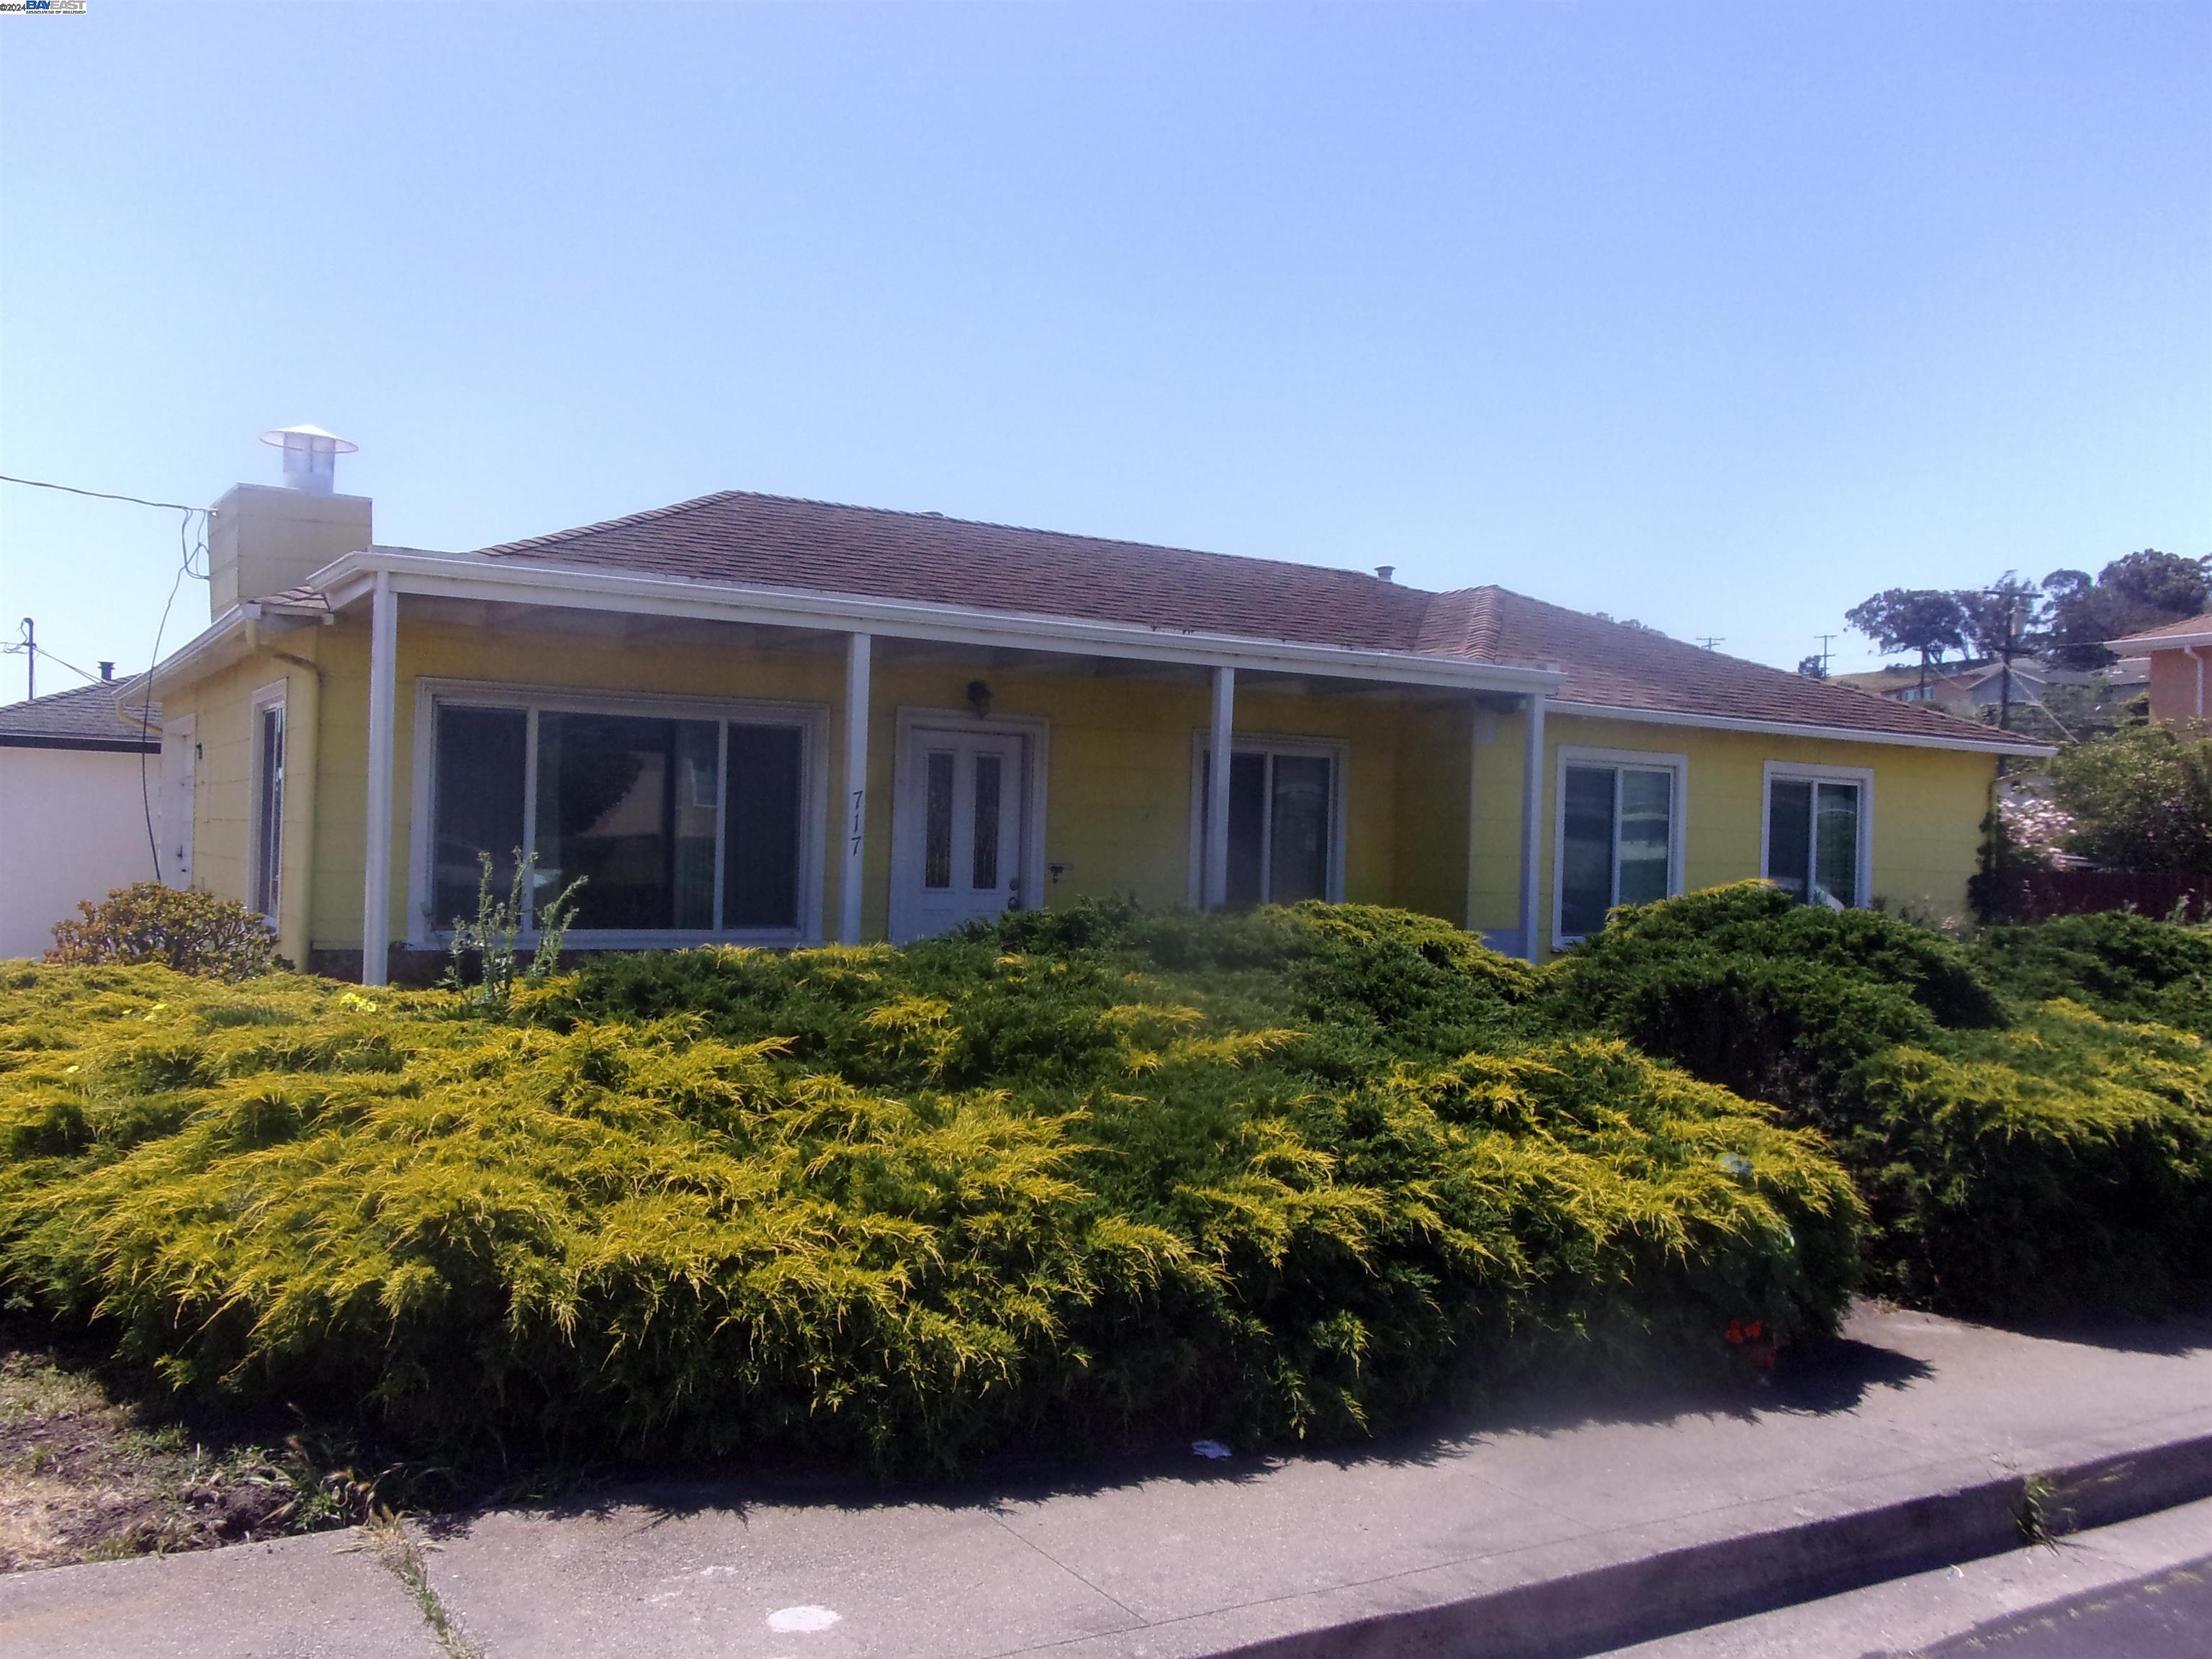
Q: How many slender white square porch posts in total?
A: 4